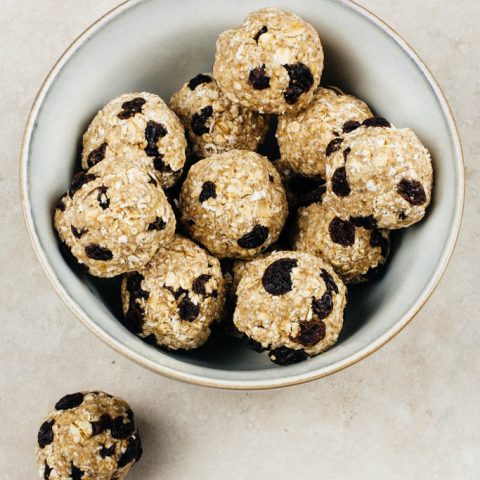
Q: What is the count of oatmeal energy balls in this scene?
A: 11